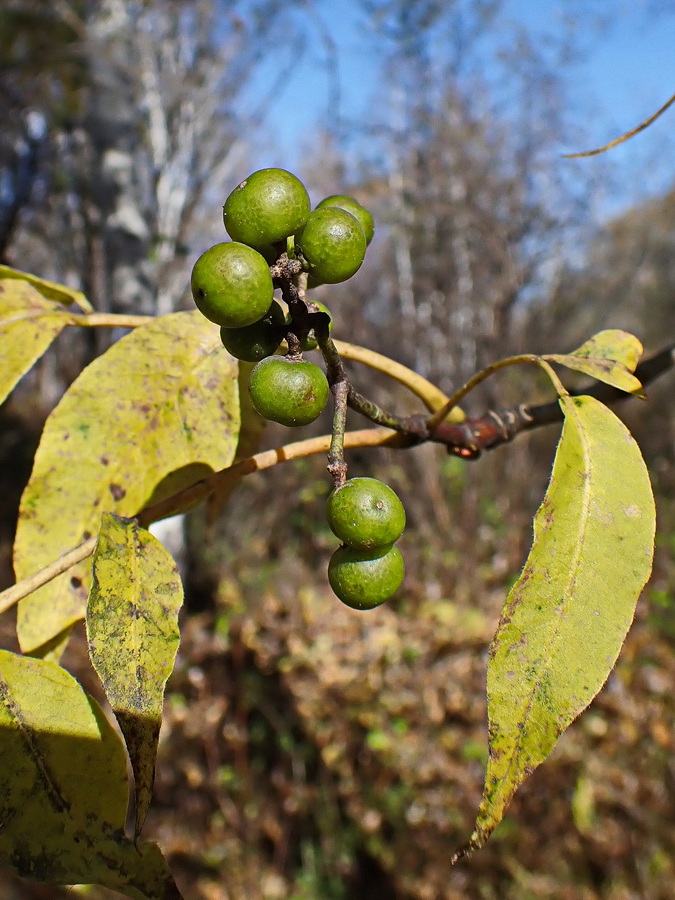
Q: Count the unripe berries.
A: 9